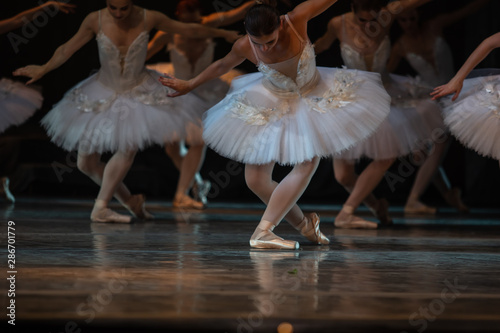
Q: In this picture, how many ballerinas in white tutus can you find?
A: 7